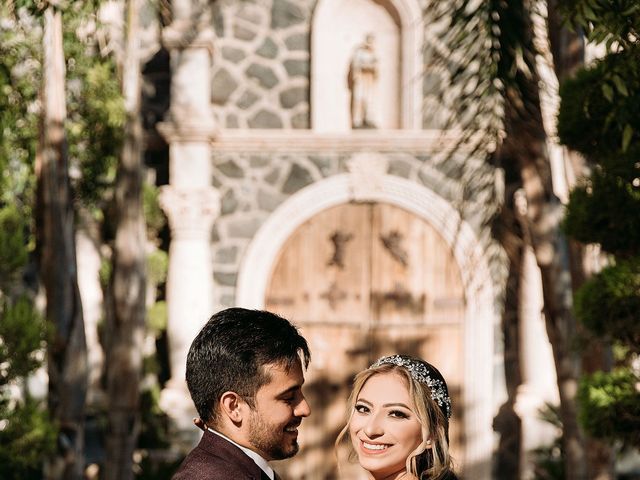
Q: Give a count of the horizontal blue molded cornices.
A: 0